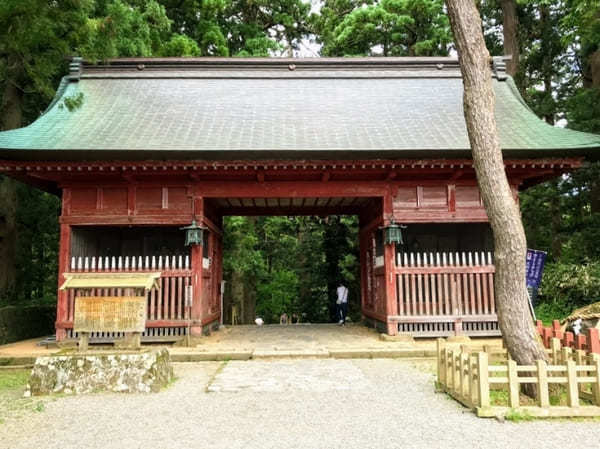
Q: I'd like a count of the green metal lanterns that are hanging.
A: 2